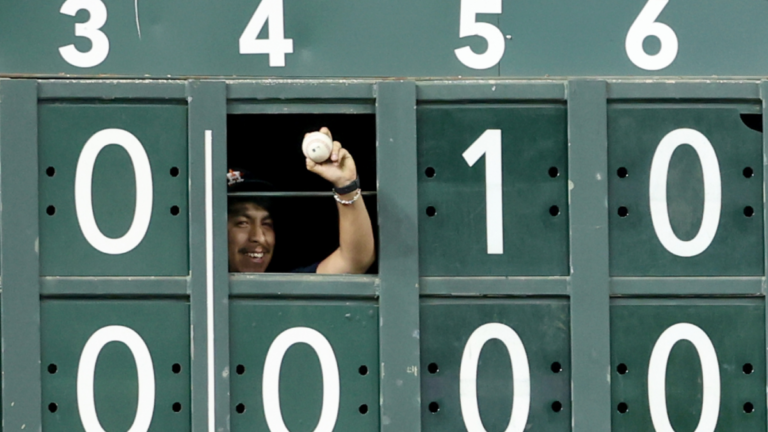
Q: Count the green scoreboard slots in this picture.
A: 7